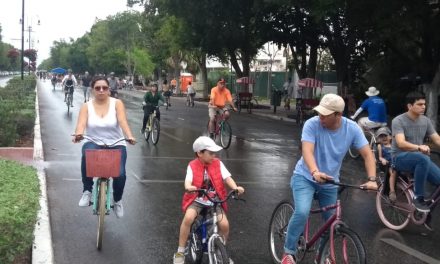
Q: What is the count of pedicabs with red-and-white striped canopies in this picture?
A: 2